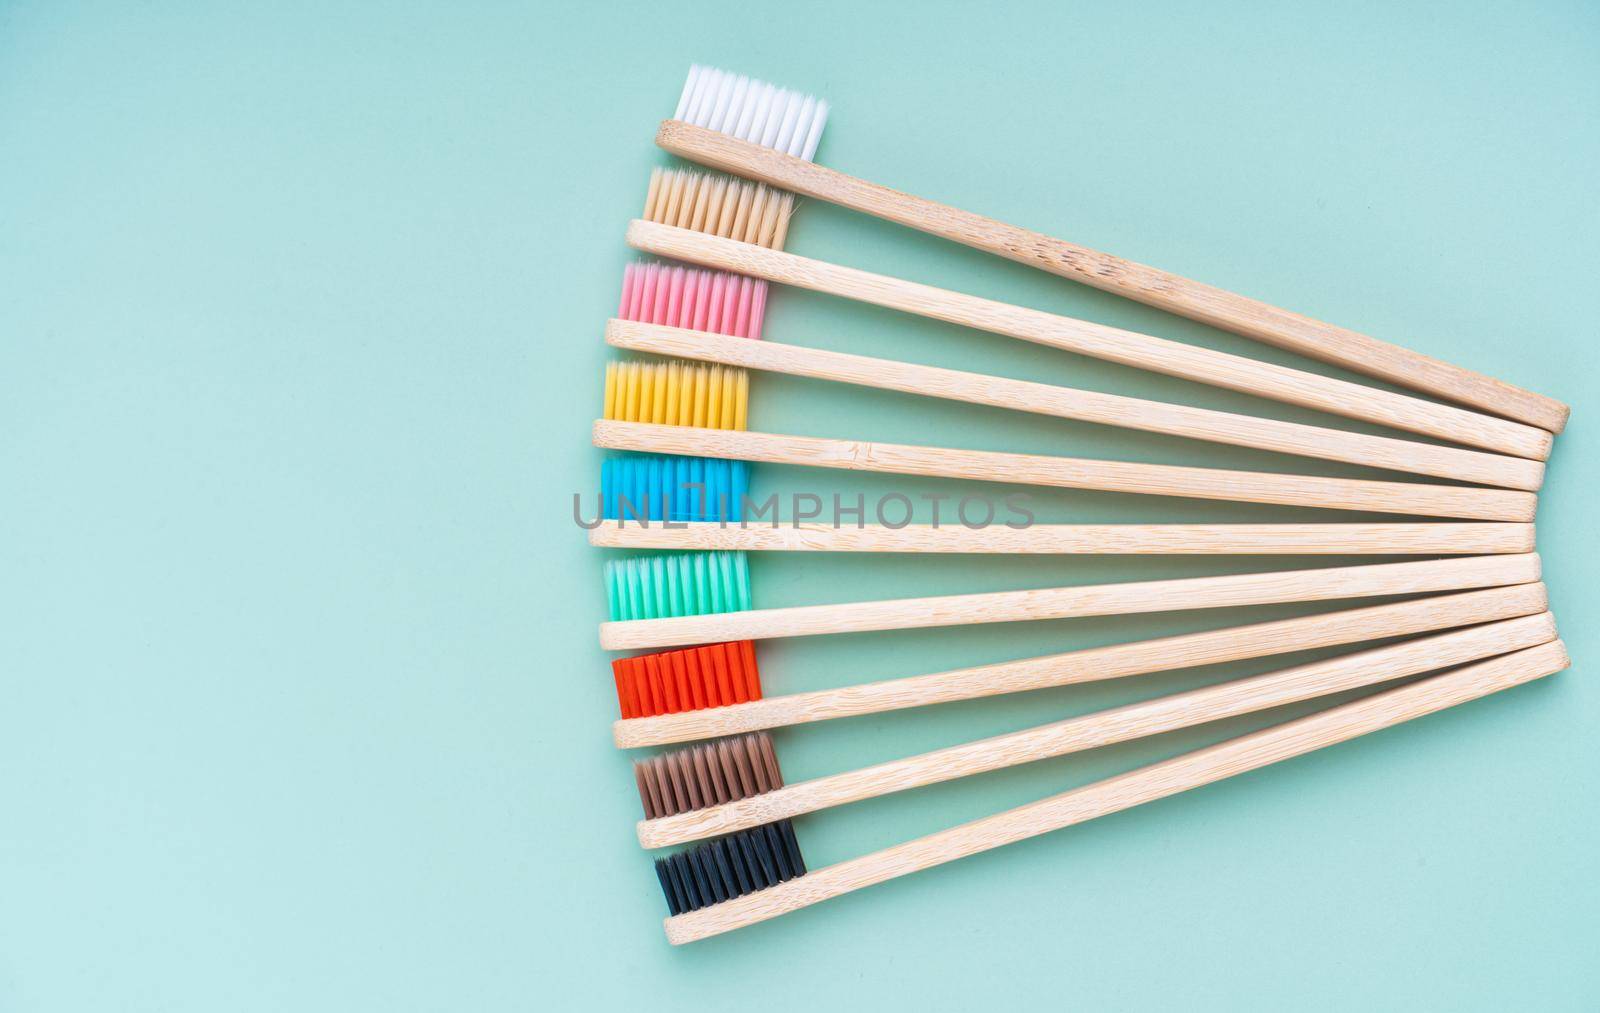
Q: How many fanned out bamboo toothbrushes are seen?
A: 9